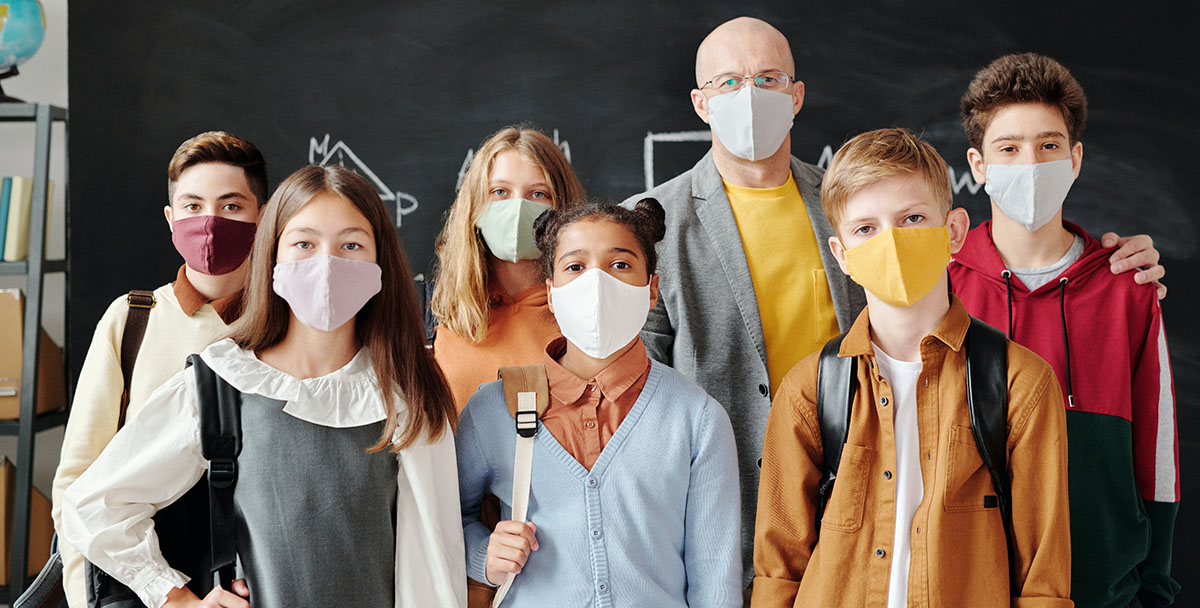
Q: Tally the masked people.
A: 7